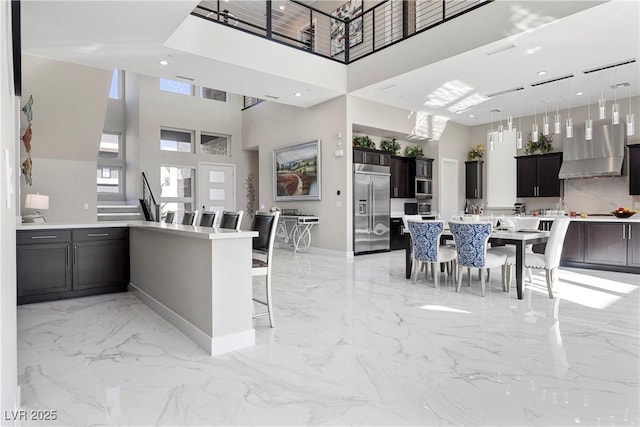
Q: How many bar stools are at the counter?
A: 5